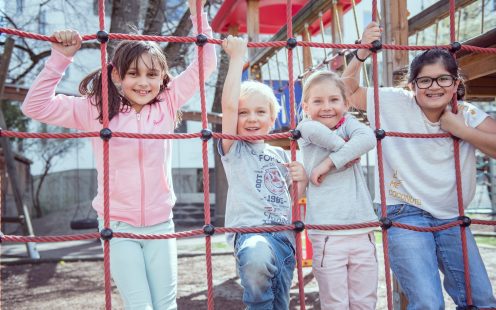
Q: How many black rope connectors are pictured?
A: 14